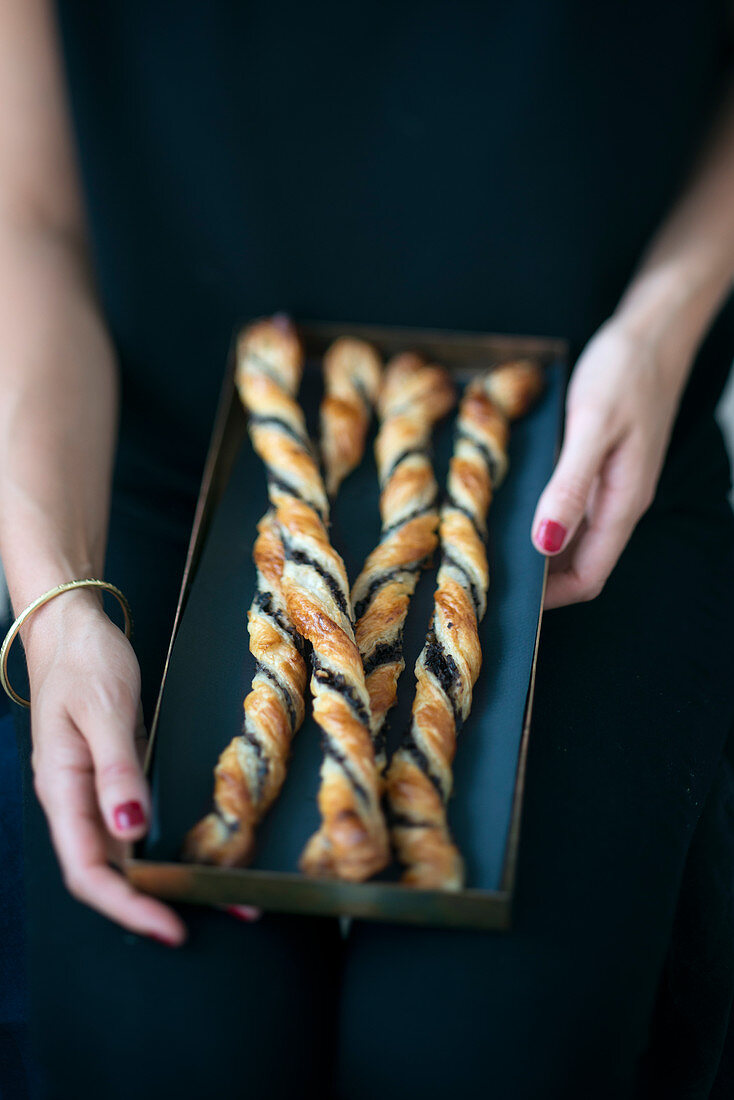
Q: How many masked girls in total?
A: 0